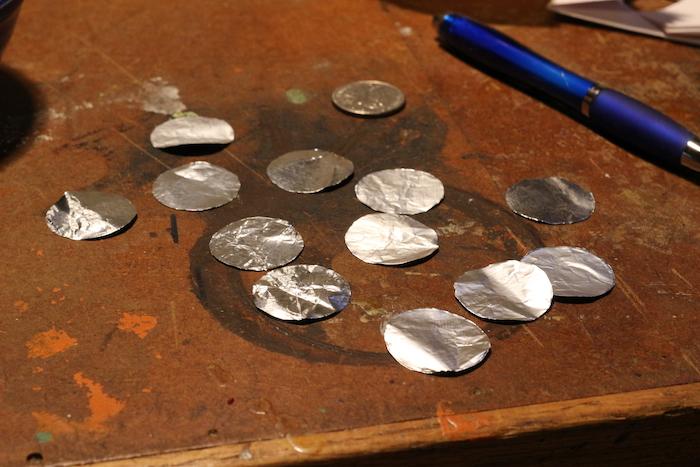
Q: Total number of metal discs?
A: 13